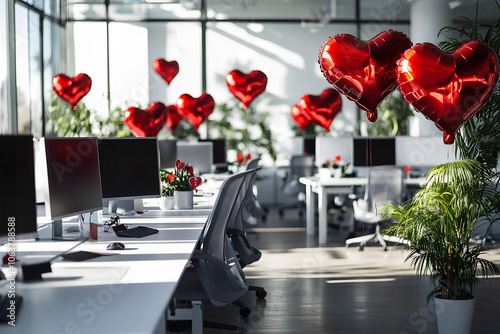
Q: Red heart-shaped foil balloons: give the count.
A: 10